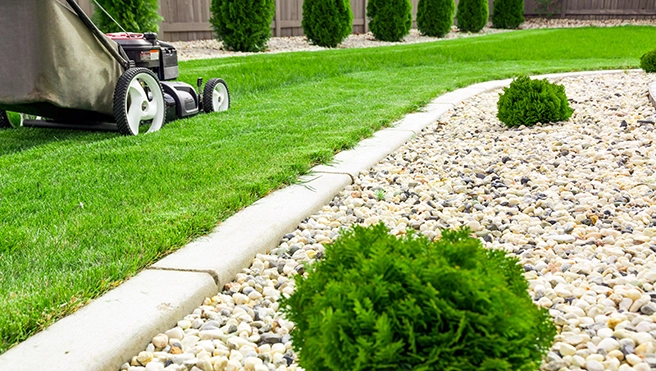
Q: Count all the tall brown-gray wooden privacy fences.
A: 1